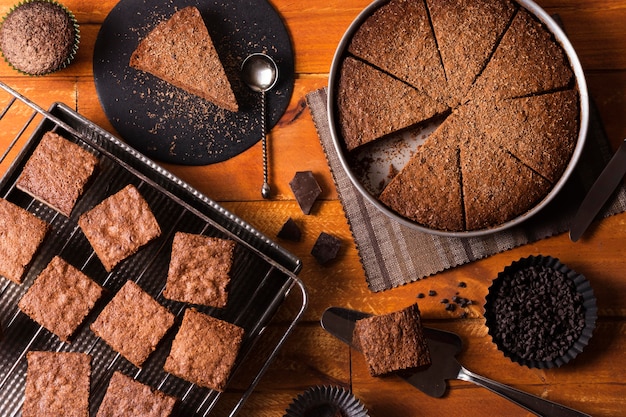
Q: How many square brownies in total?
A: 10